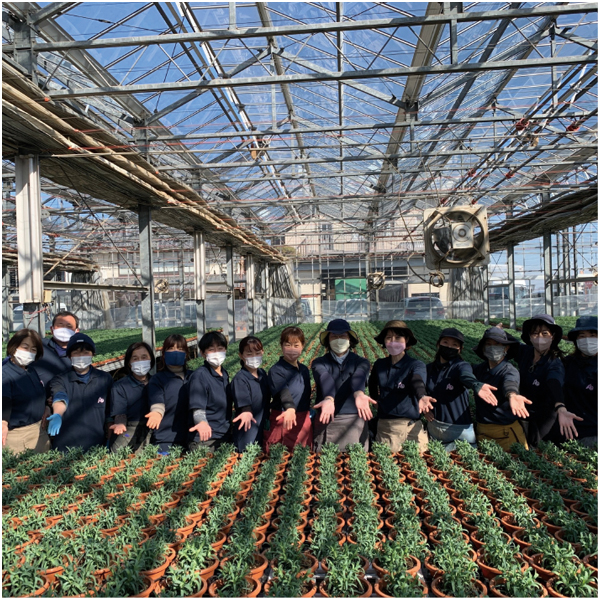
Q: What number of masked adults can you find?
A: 14